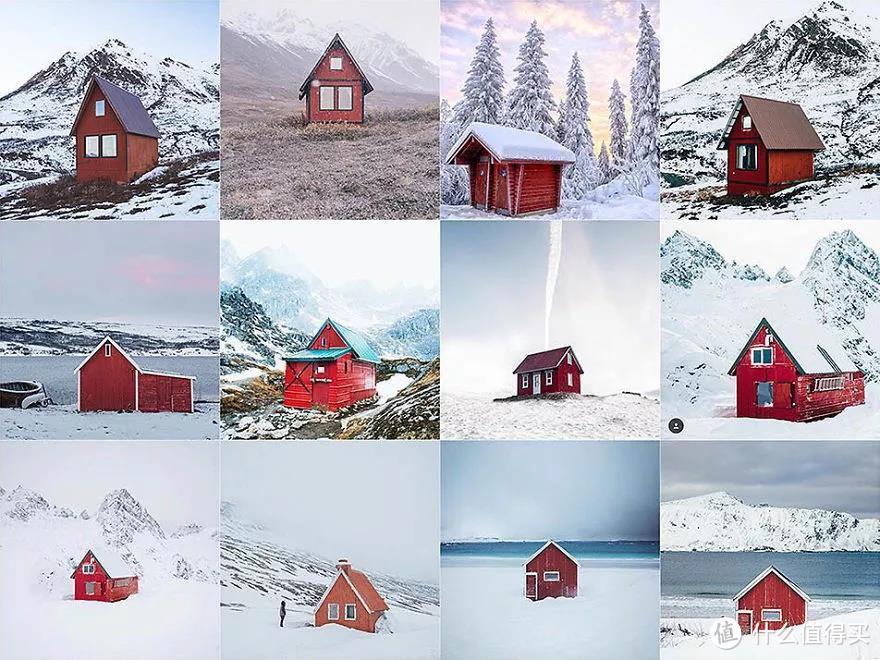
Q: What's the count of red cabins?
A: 12